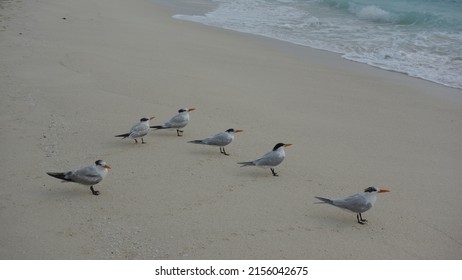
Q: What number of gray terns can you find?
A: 6